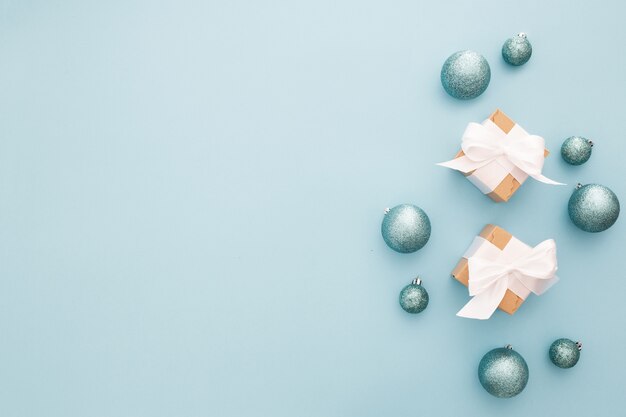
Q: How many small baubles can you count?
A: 4